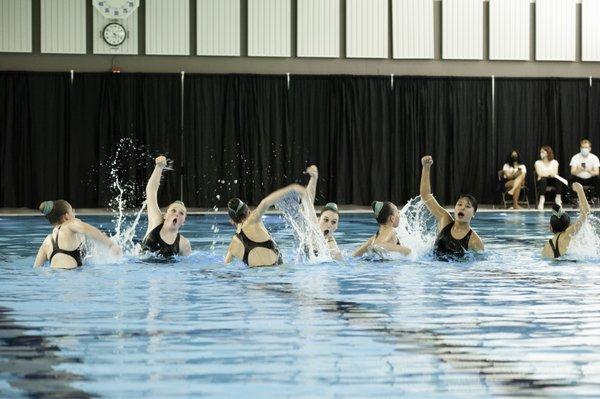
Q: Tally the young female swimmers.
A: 7